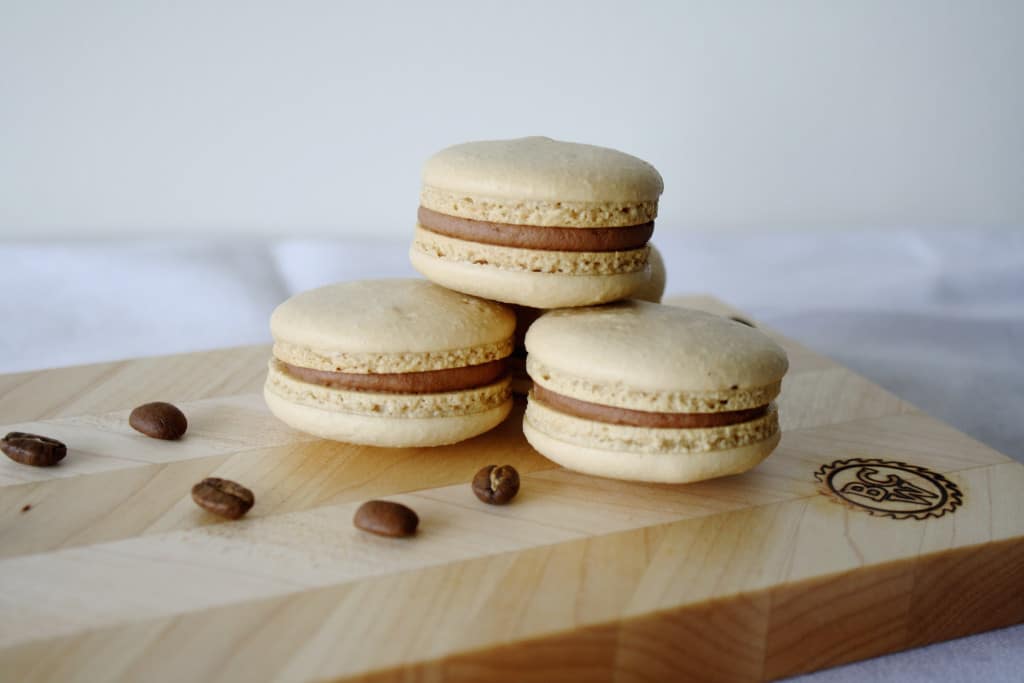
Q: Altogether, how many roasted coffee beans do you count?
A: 5